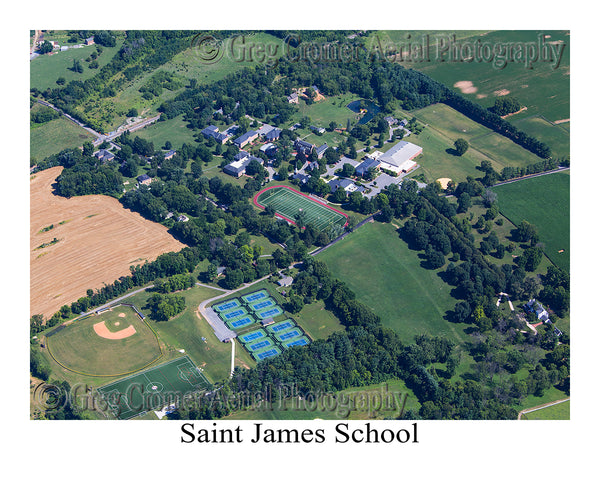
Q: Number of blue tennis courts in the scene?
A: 12